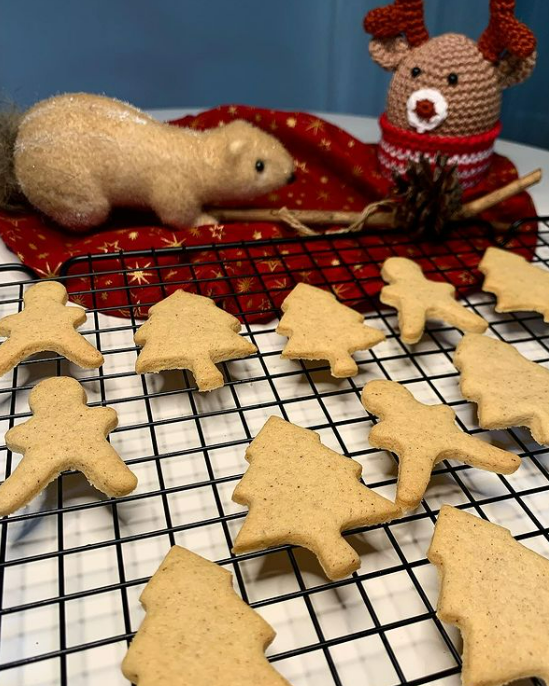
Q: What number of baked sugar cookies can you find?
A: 11